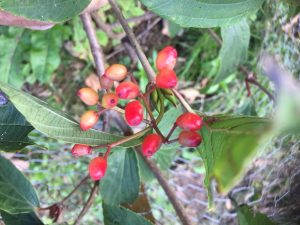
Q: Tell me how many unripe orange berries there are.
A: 4